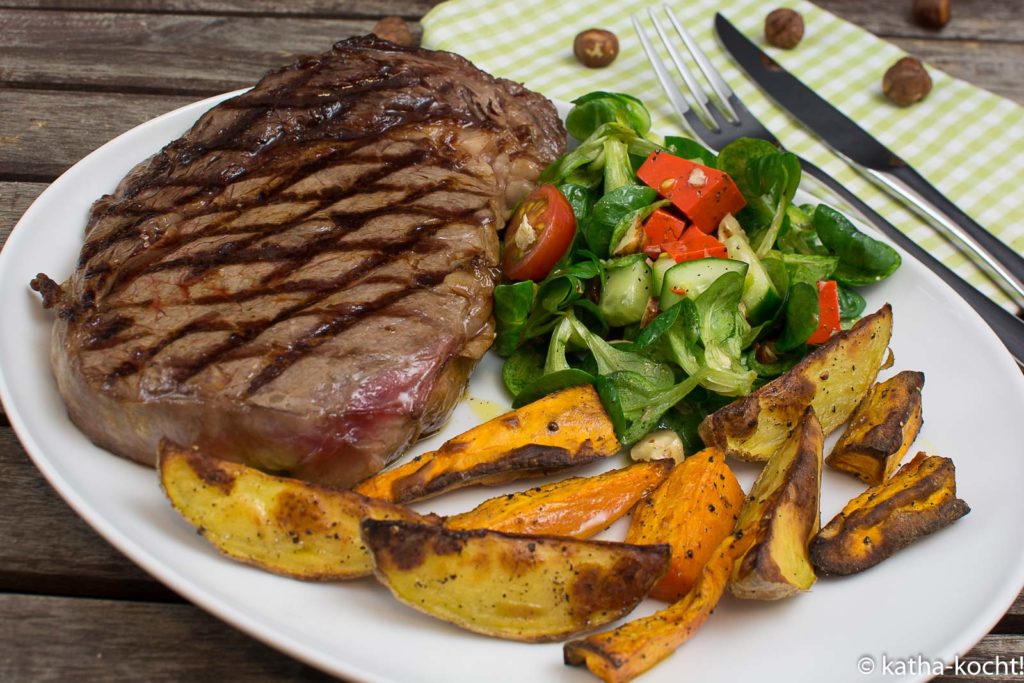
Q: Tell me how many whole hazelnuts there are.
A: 5